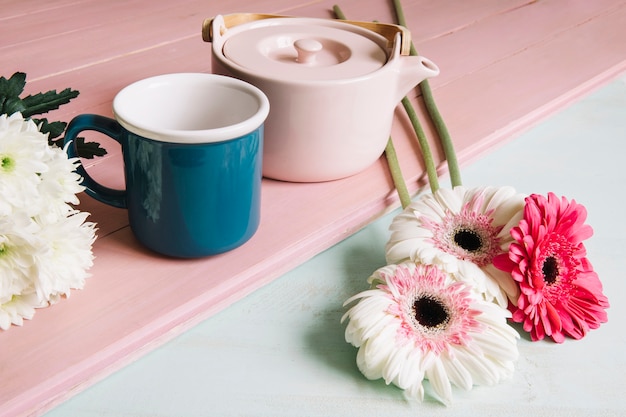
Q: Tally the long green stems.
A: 3